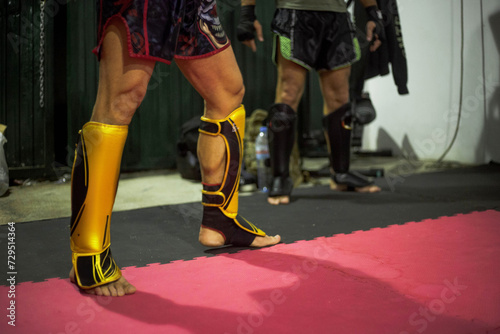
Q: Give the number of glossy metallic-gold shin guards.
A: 2